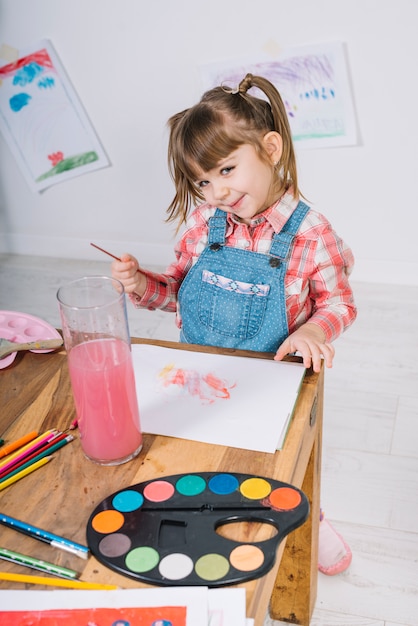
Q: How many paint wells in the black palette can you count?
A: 12